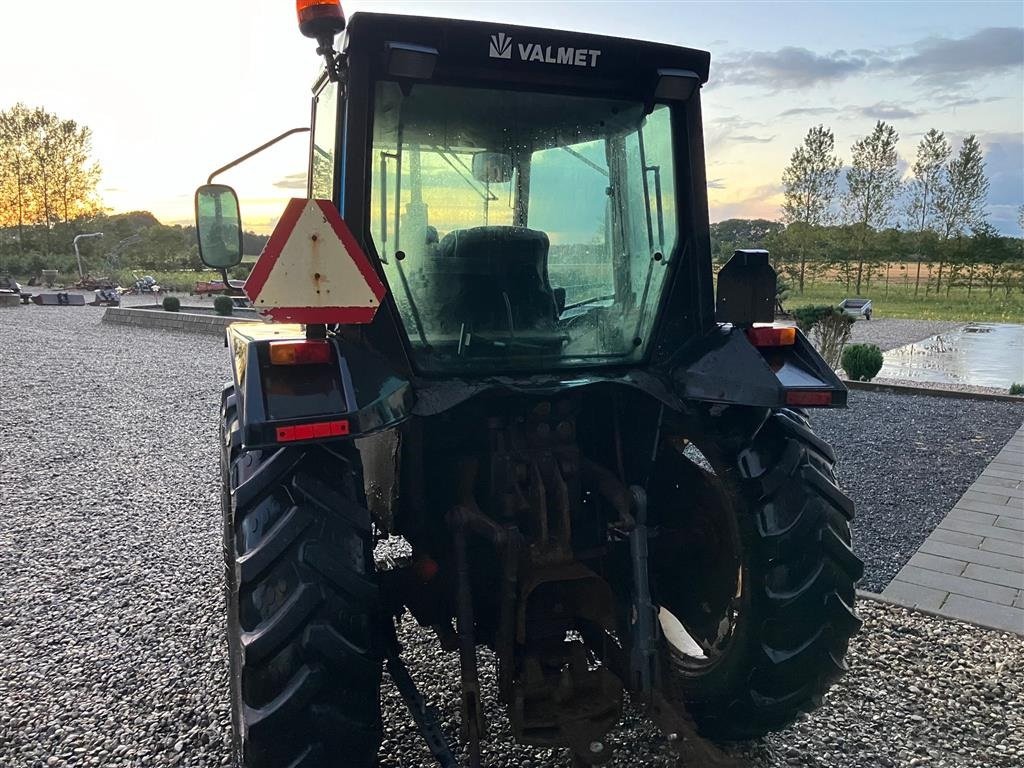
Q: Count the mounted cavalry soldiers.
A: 0